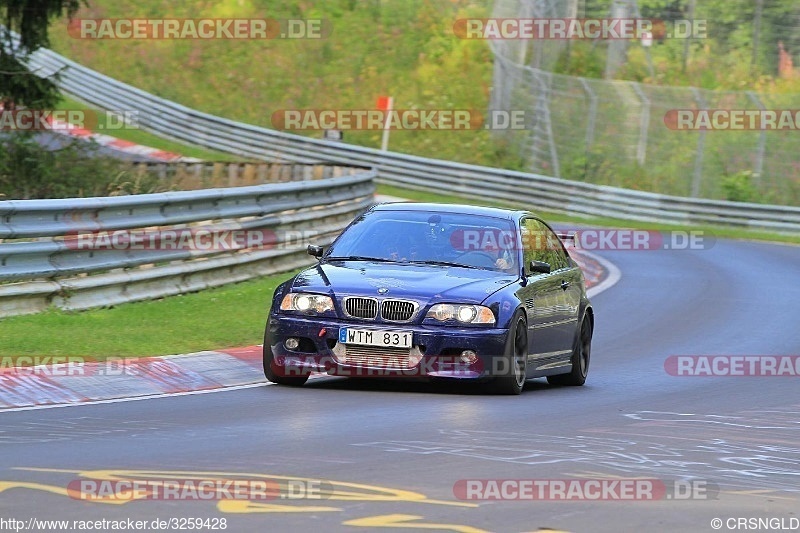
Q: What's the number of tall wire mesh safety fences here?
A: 1